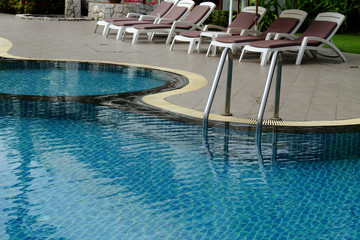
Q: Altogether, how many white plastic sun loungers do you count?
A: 6